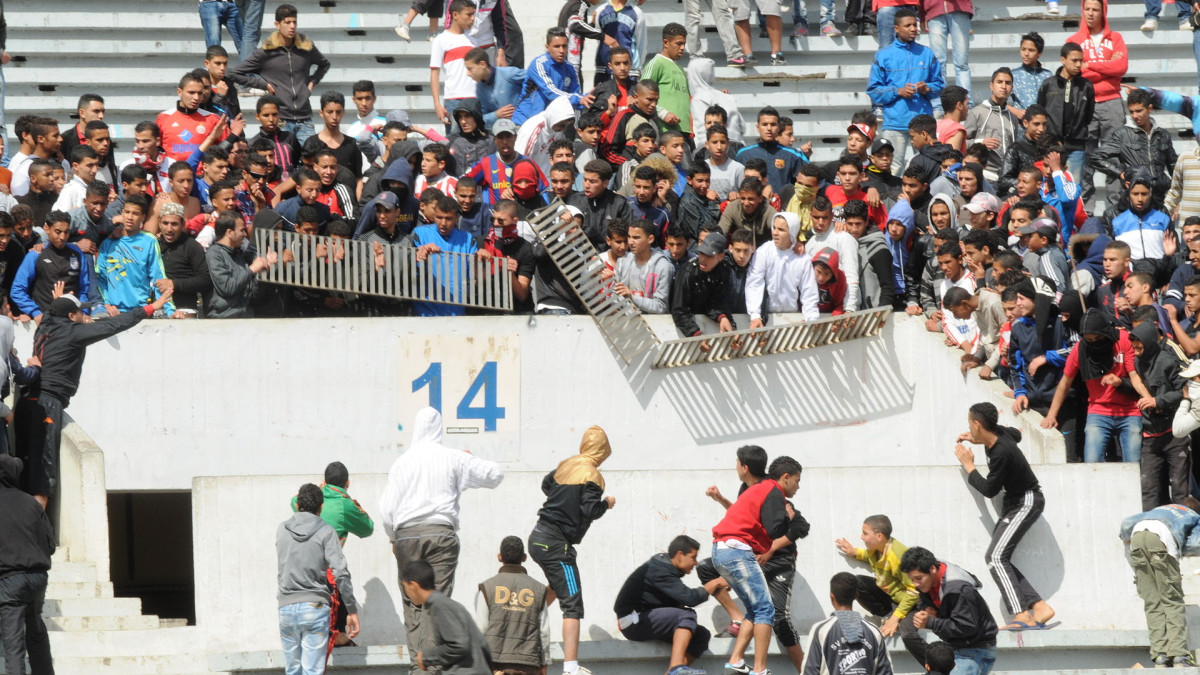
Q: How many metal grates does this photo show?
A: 3